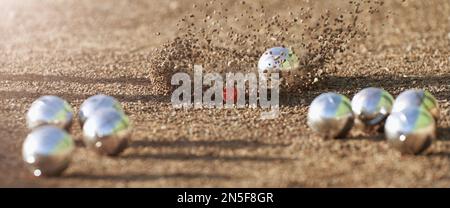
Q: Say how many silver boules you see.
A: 9